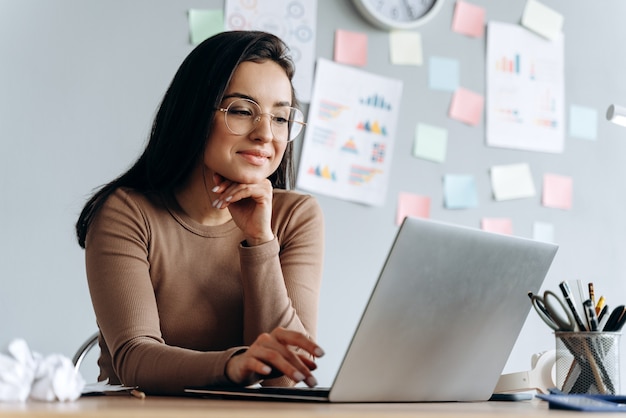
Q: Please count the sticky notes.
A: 15